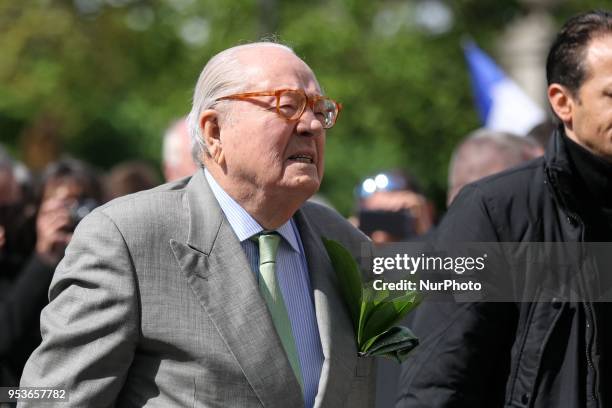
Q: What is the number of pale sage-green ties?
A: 1